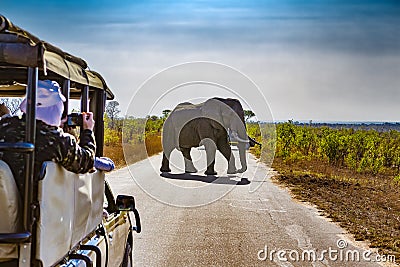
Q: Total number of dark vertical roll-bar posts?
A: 4